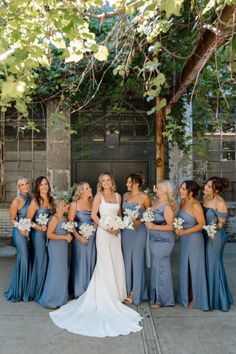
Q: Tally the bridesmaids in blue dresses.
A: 8